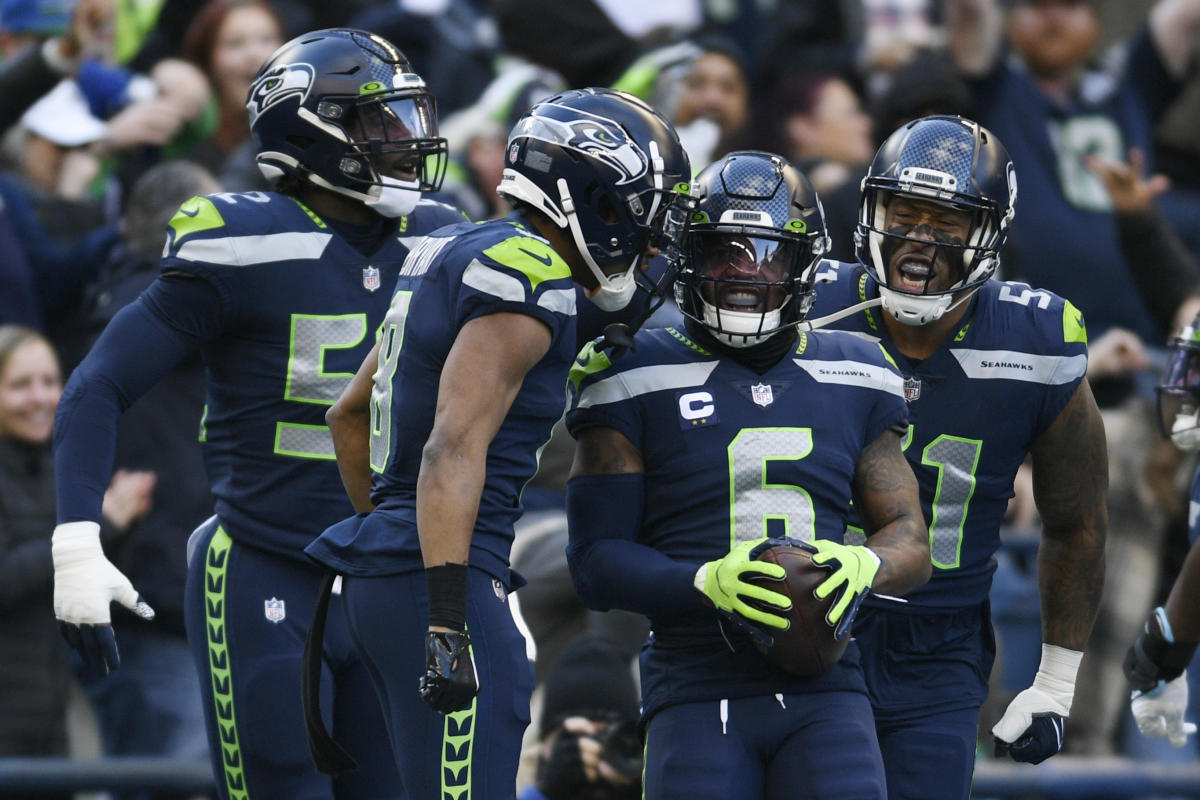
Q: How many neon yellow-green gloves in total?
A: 2